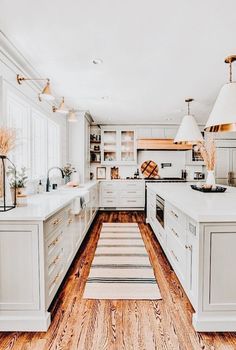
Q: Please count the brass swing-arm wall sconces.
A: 3